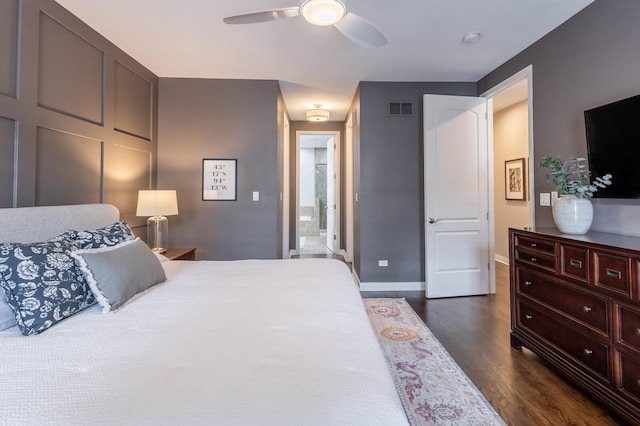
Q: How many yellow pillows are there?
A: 0